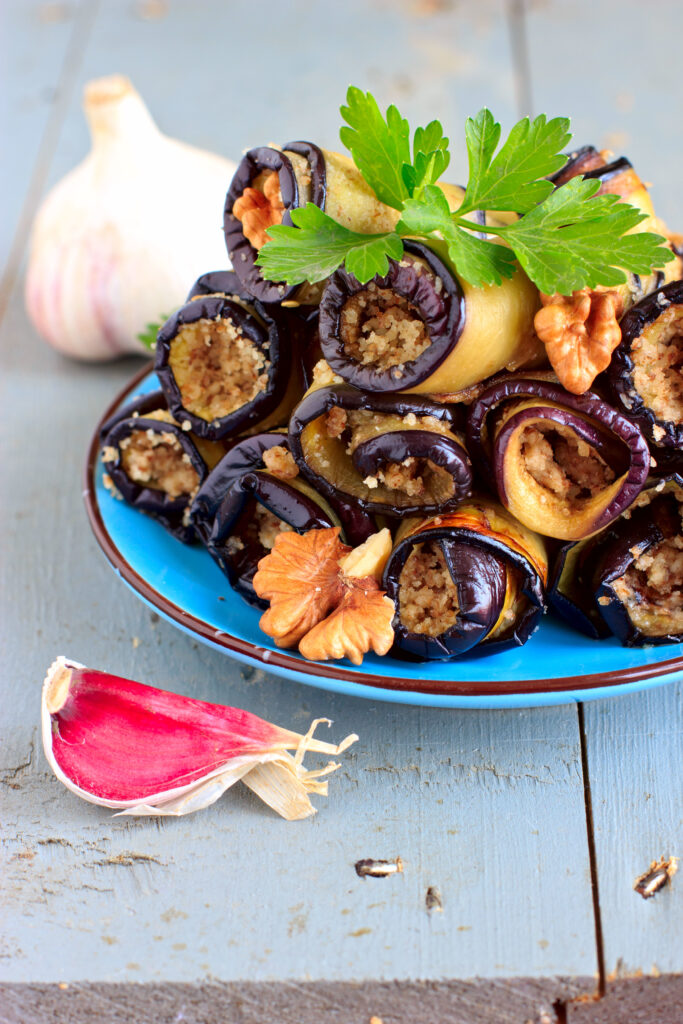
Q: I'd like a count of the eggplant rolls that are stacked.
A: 11